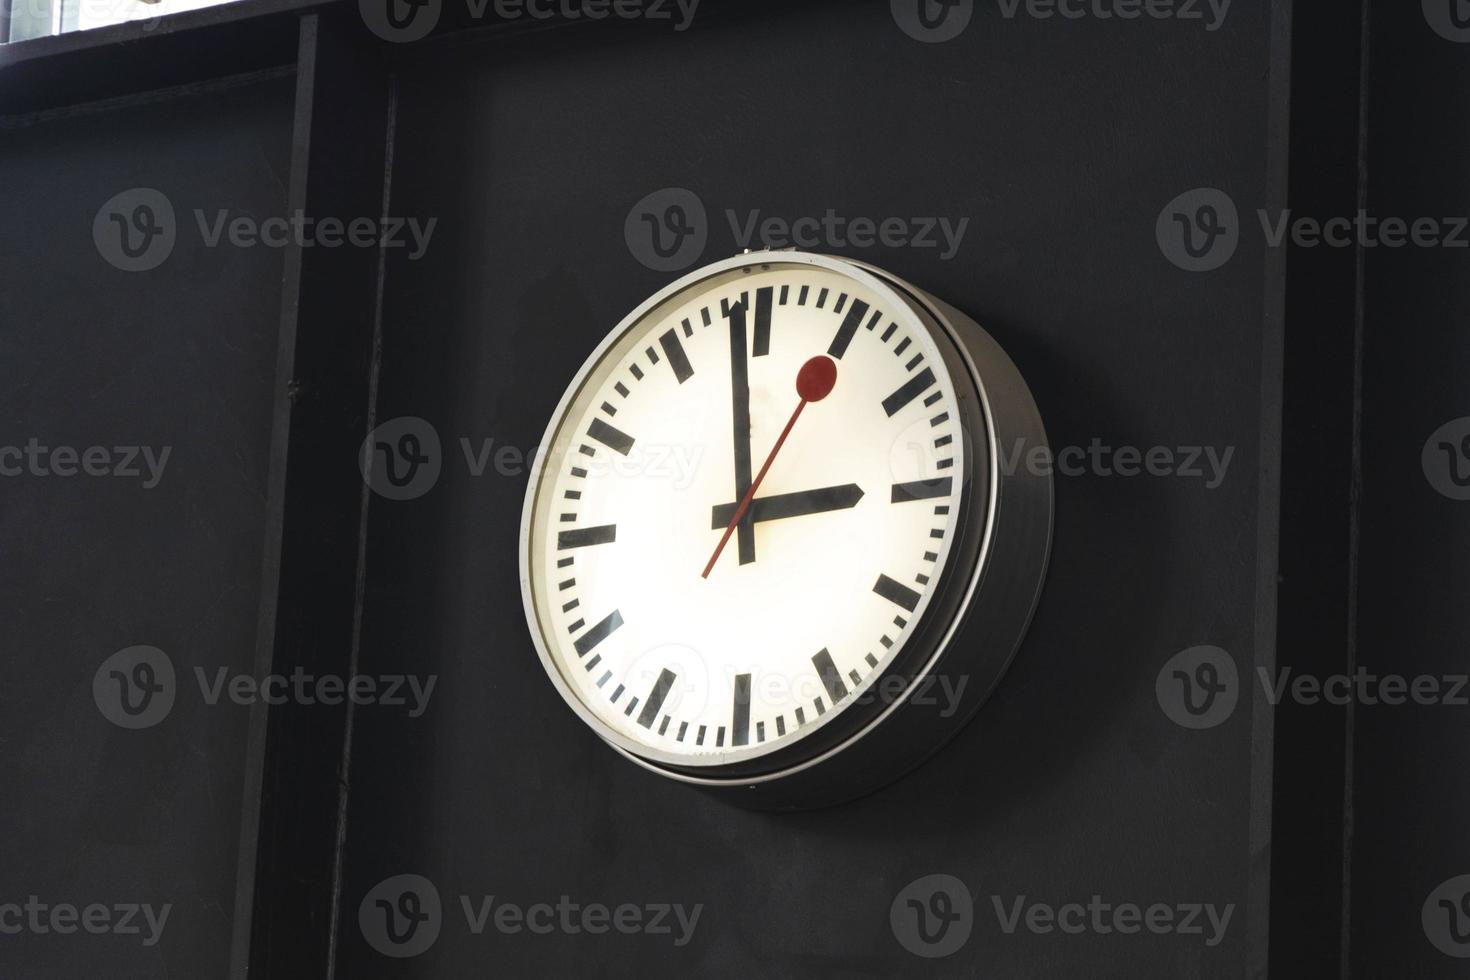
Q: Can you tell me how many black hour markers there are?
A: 12